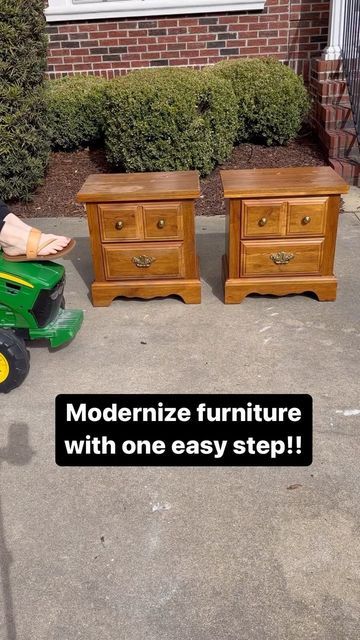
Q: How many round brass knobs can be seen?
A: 4